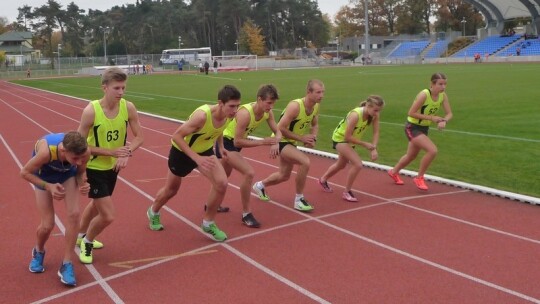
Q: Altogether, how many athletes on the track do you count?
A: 7